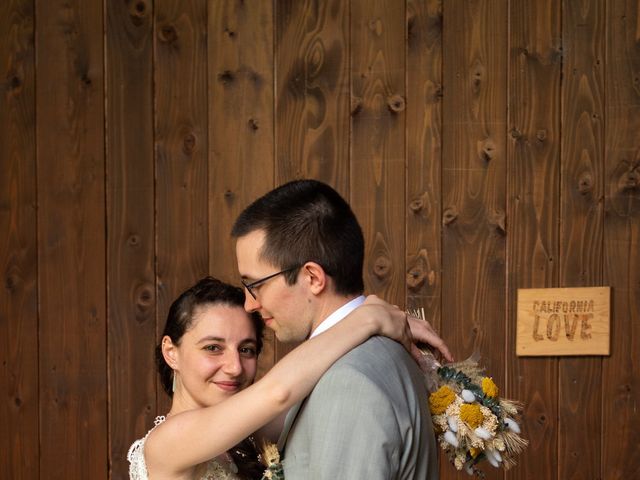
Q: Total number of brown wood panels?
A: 12